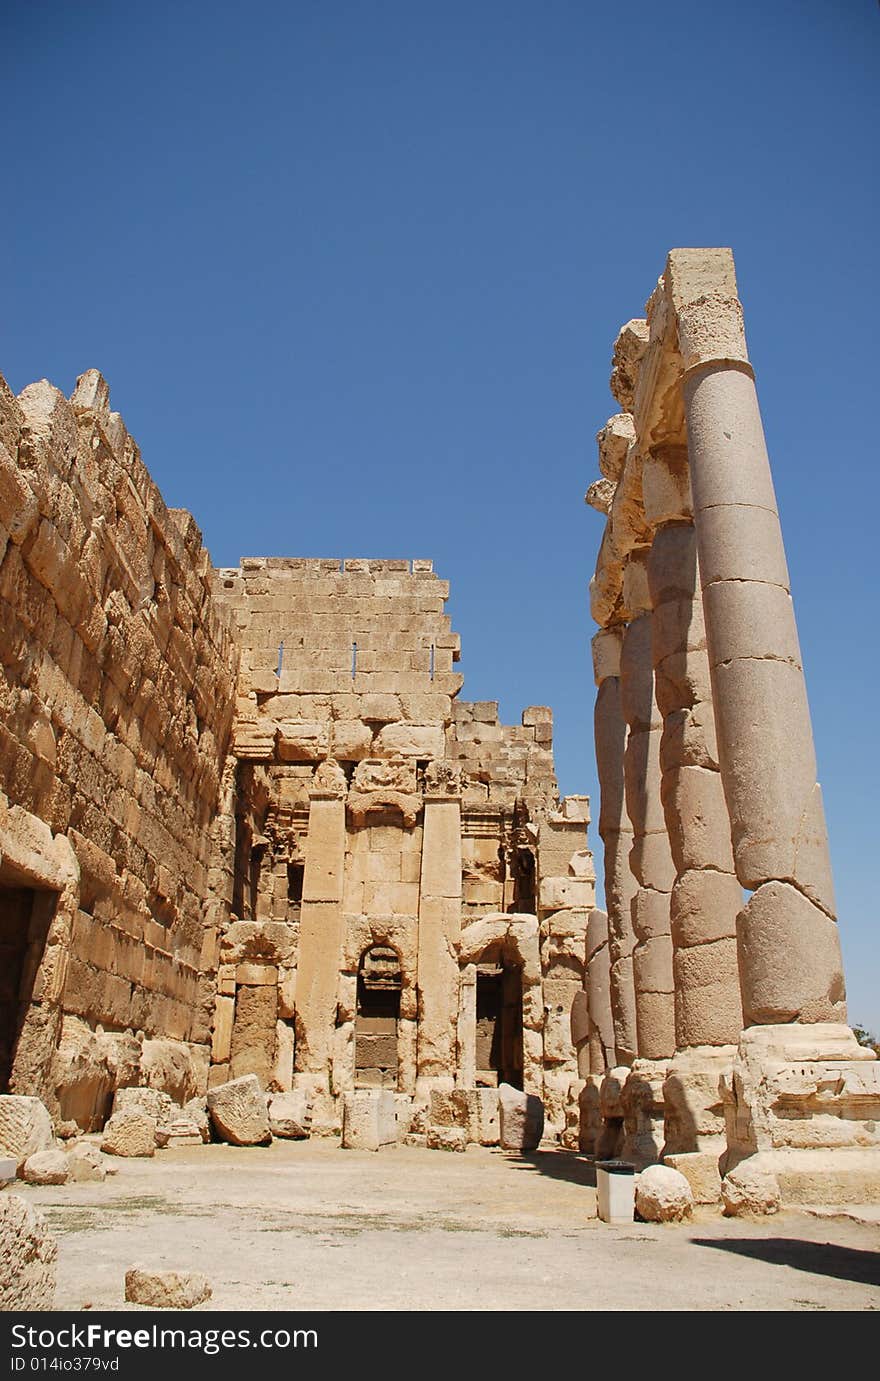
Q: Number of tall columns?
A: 4